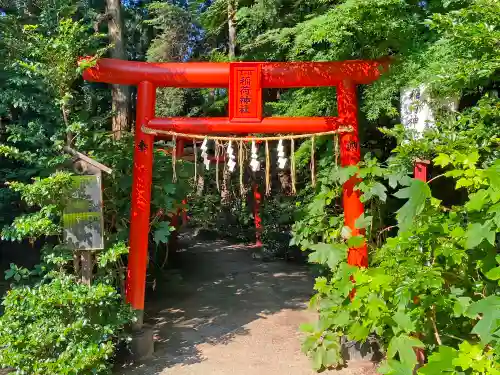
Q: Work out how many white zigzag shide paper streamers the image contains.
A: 4